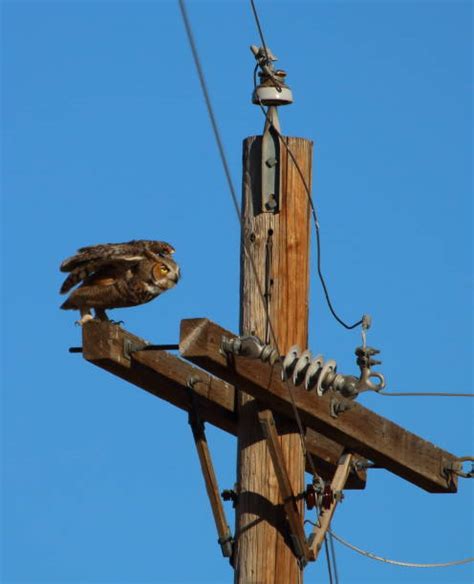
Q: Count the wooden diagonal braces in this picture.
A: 3